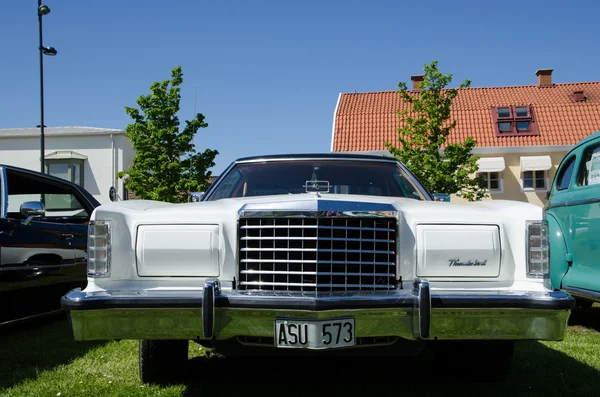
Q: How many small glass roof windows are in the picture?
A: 4